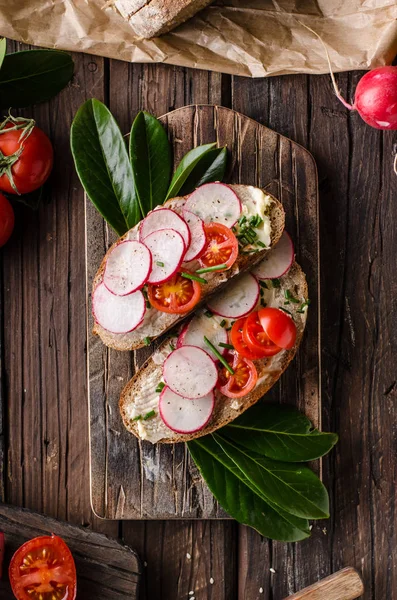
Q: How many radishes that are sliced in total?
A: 11